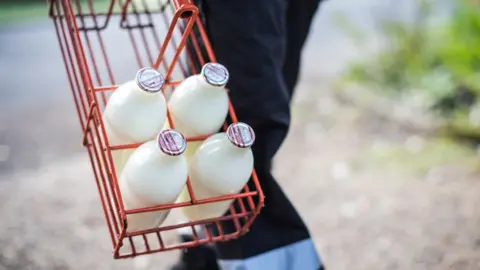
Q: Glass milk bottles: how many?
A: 4